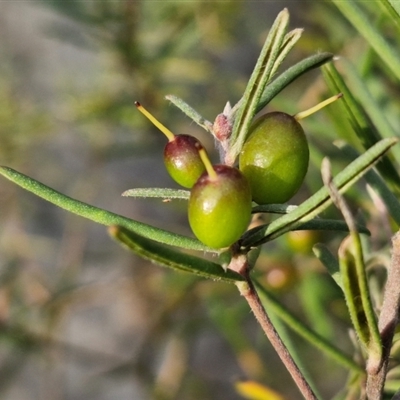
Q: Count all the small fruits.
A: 3